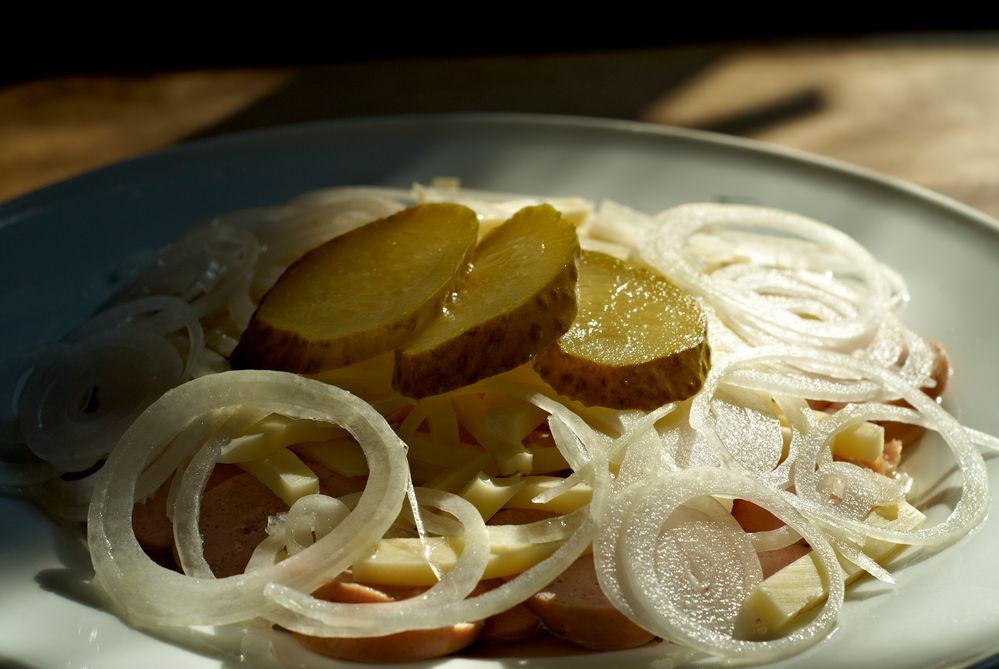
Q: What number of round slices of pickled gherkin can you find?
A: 3